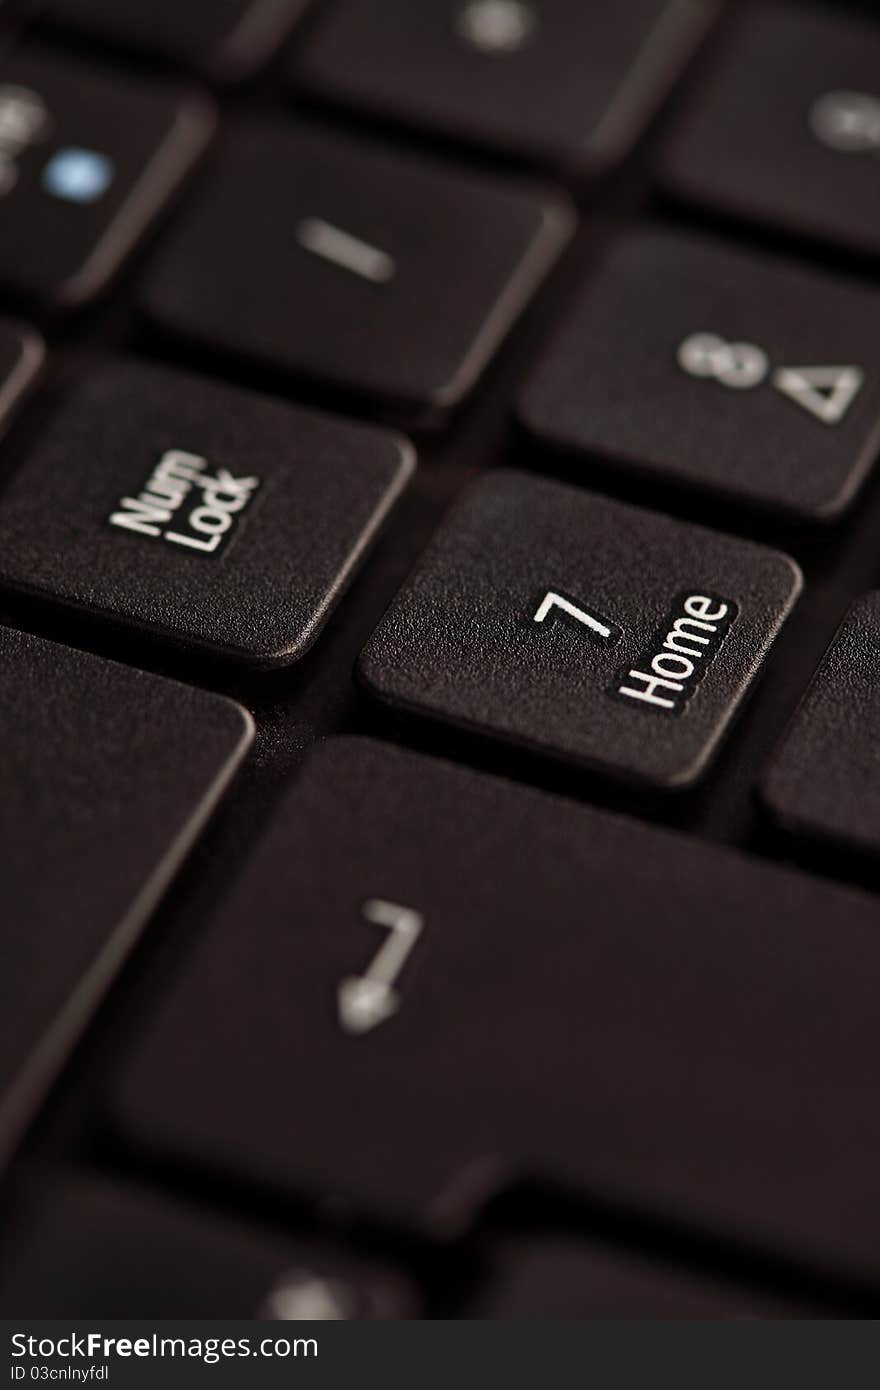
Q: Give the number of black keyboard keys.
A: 14